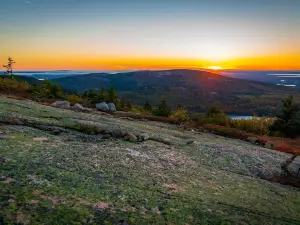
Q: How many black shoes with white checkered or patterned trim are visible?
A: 0